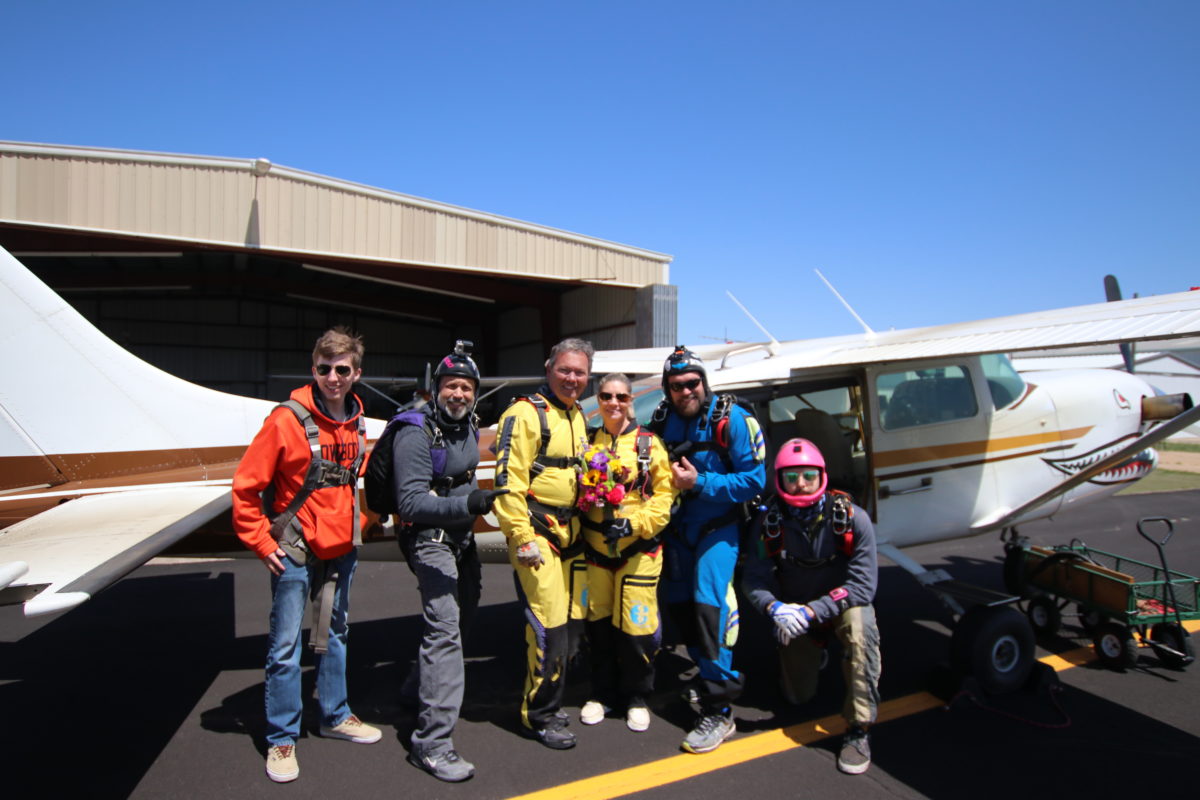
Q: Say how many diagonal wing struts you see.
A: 3